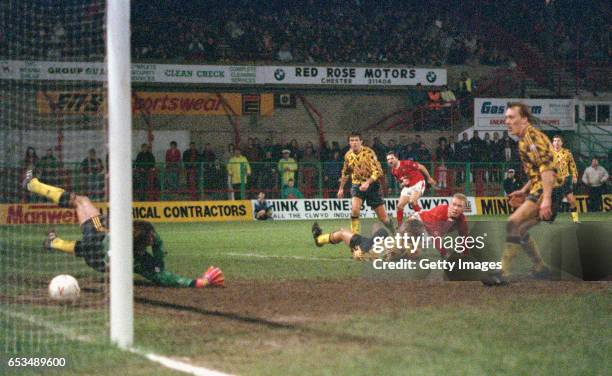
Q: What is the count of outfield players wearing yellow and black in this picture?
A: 4